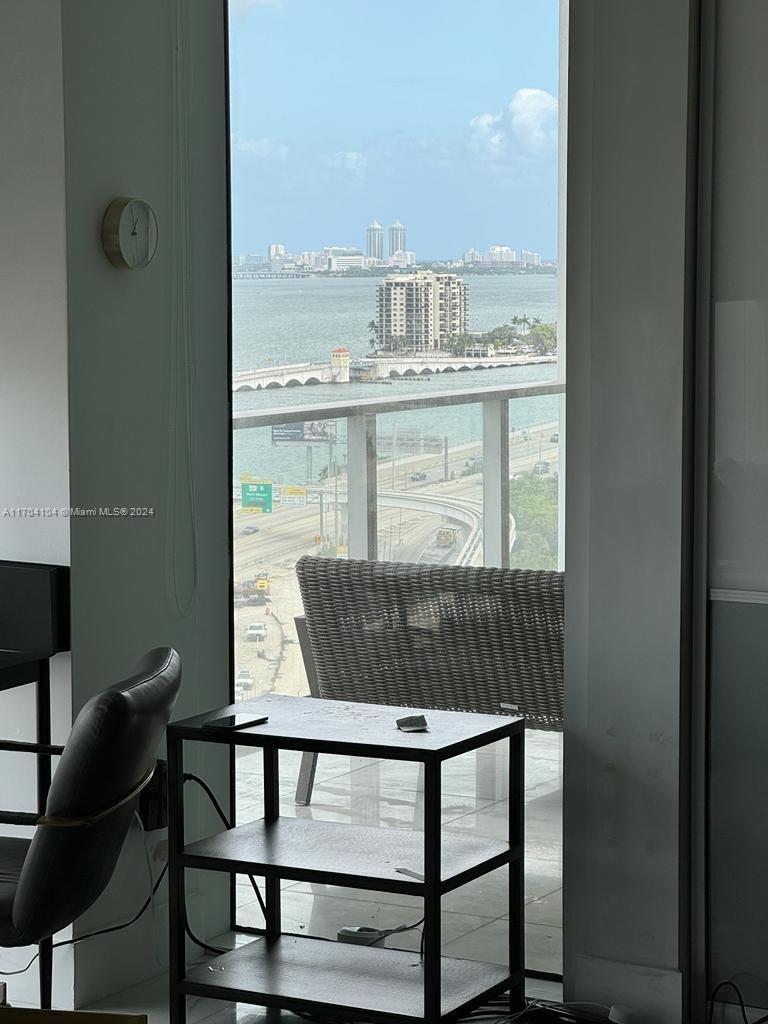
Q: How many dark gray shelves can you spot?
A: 3